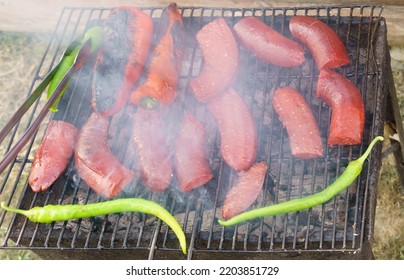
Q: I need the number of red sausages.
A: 11